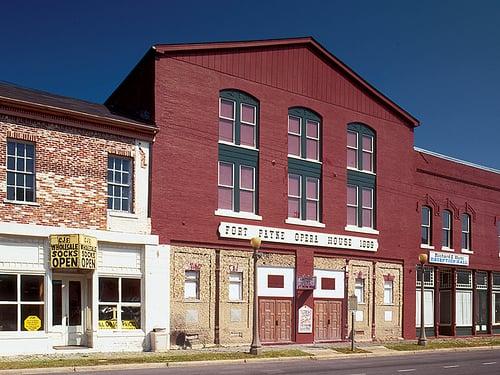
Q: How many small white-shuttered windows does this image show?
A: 4